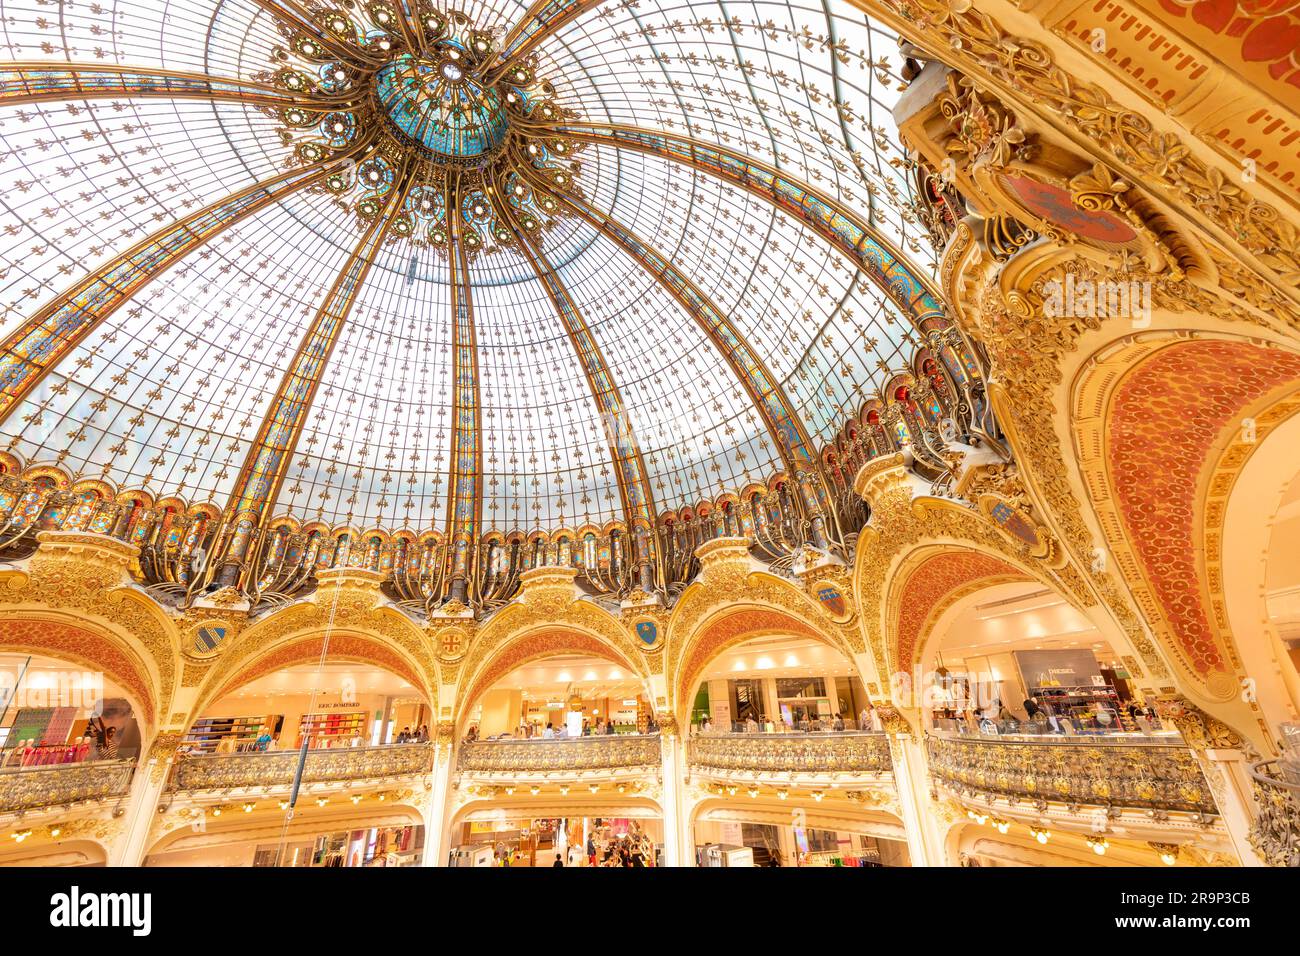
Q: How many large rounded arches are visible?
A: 6